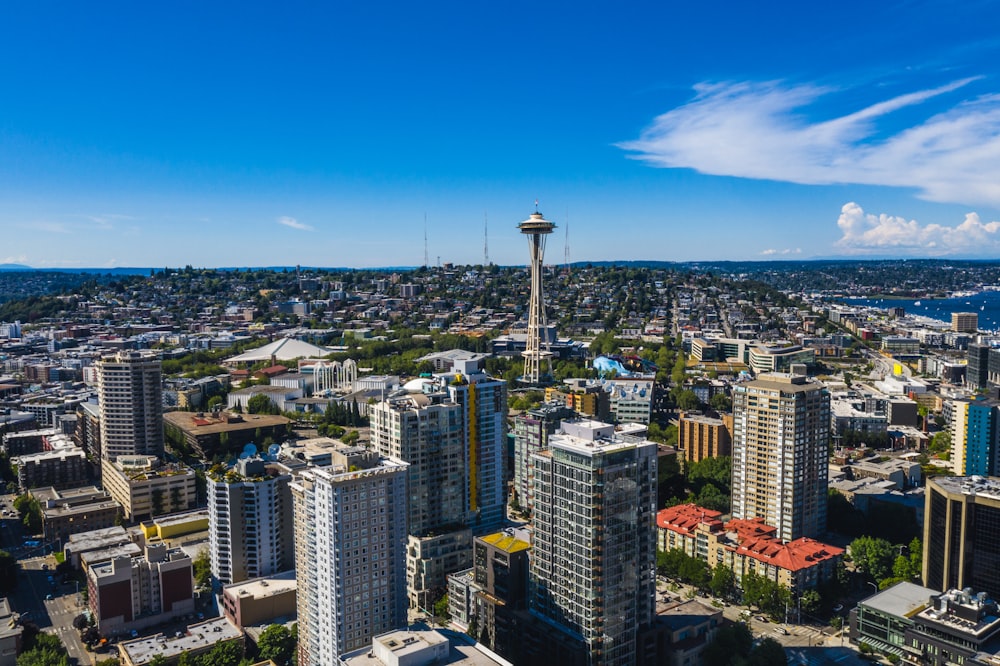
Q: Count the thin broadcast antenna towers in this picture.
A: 3